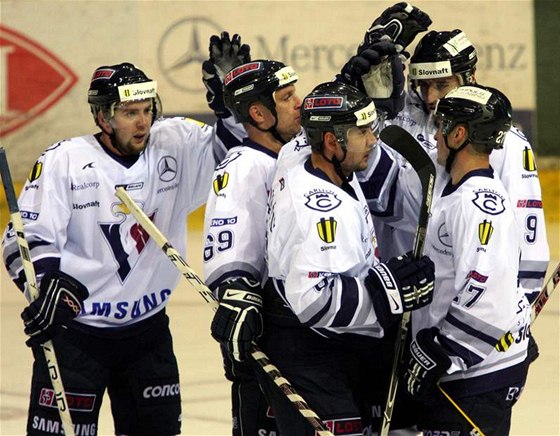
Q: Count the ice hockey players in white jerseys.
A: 5